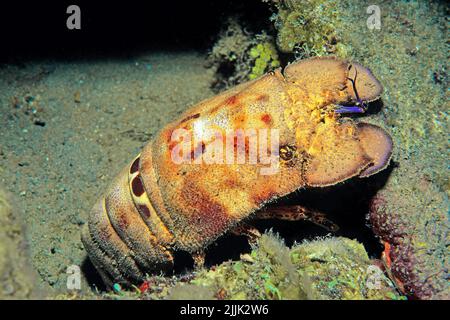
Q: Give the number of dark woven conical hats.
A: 0